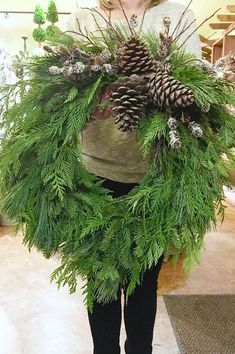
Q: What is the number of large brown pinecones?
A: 3